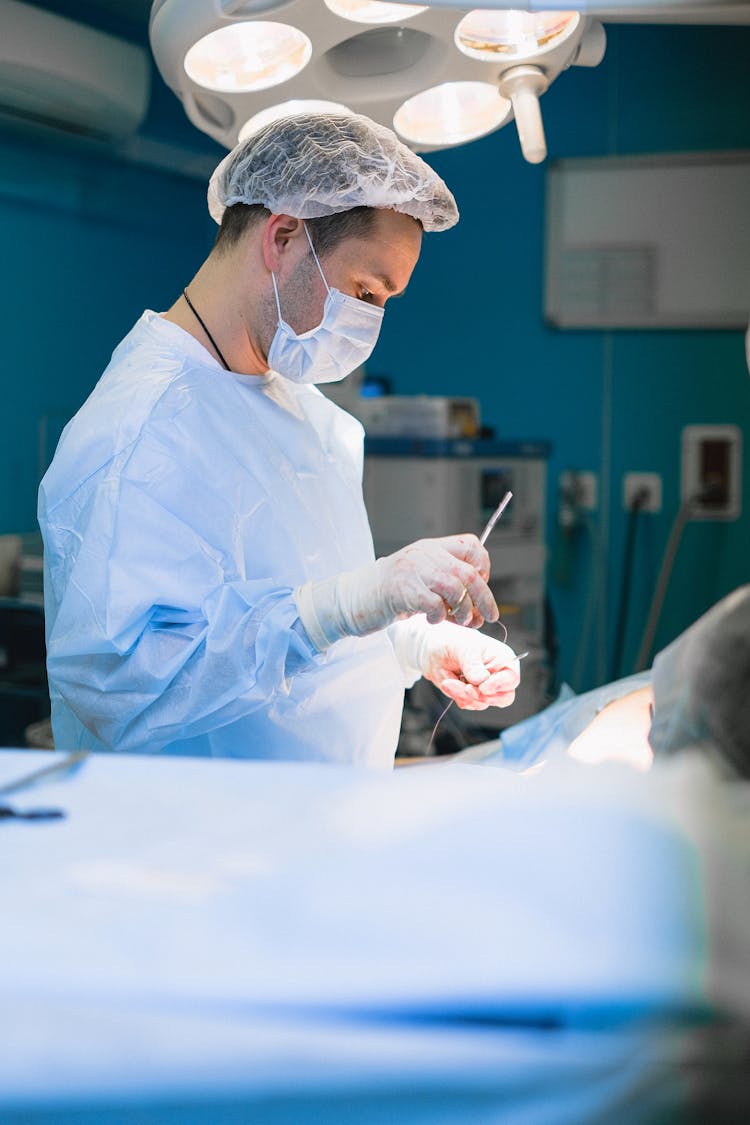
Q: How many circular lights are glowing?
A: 5